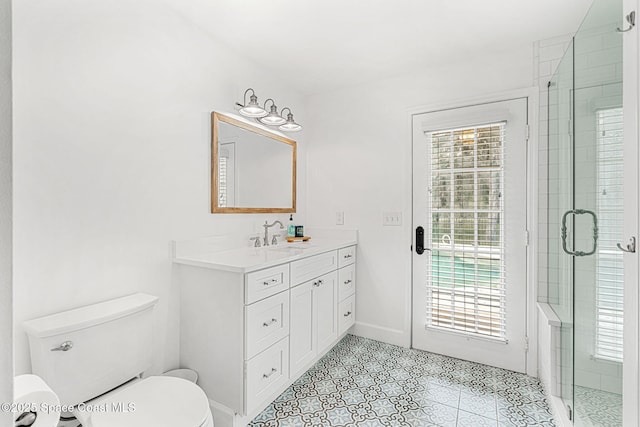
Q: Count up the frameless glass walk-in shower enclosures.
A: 1